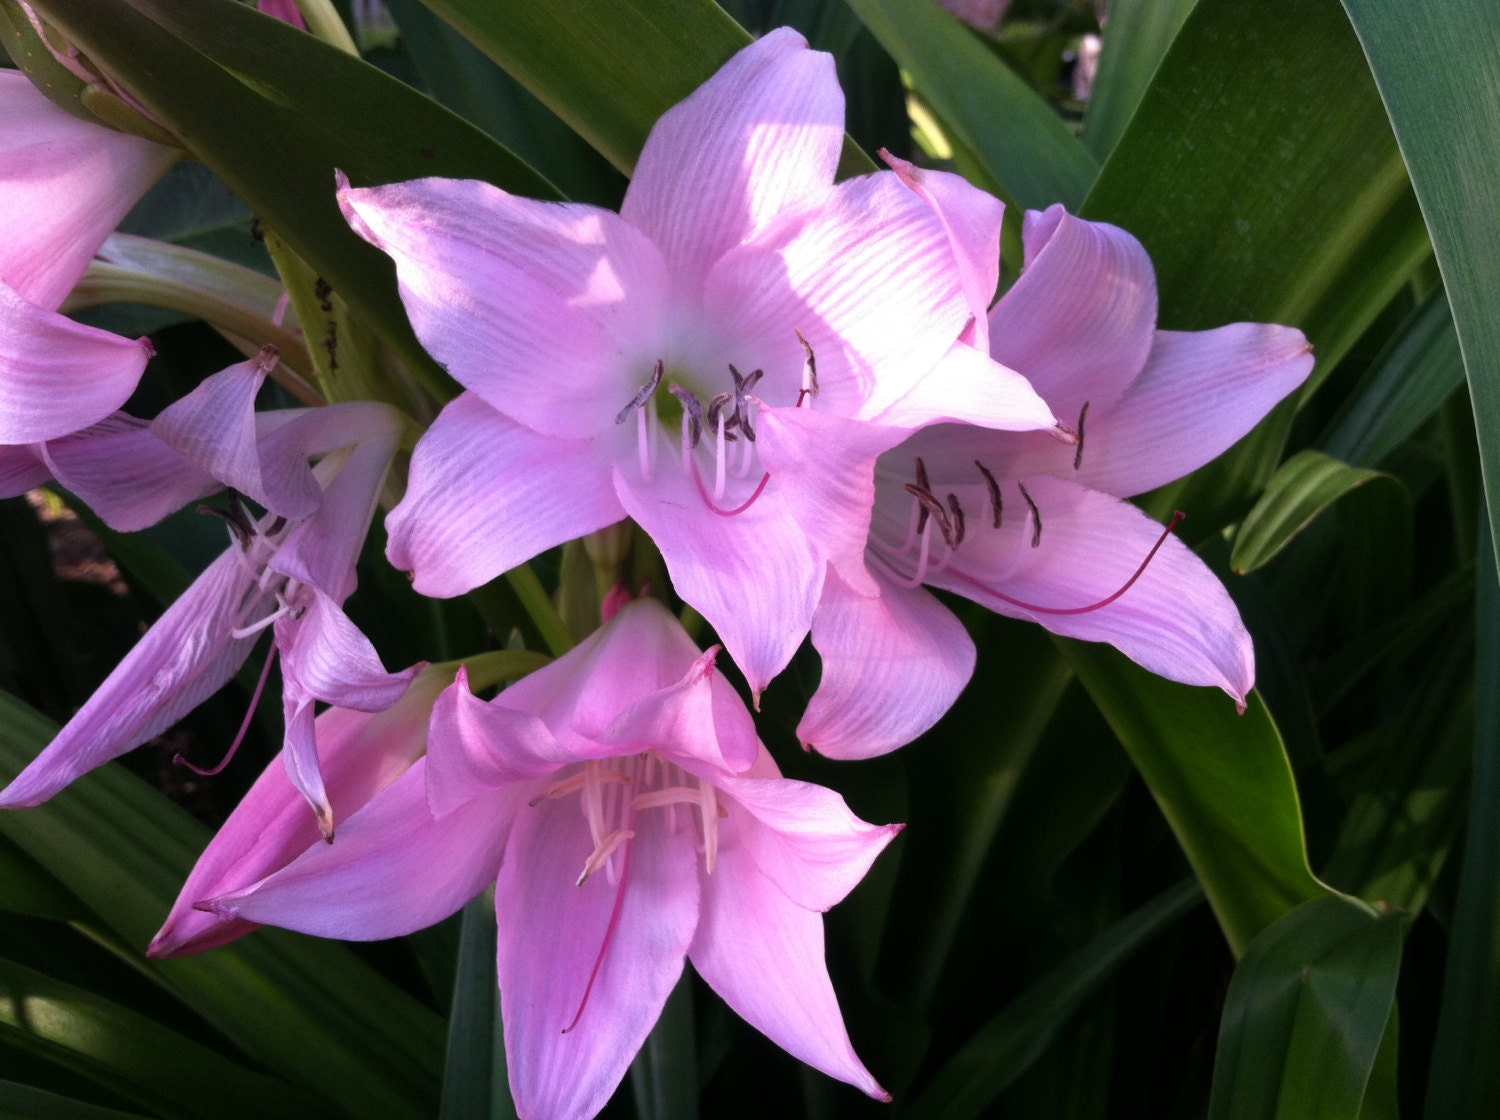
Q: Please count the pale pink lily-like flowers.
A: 5